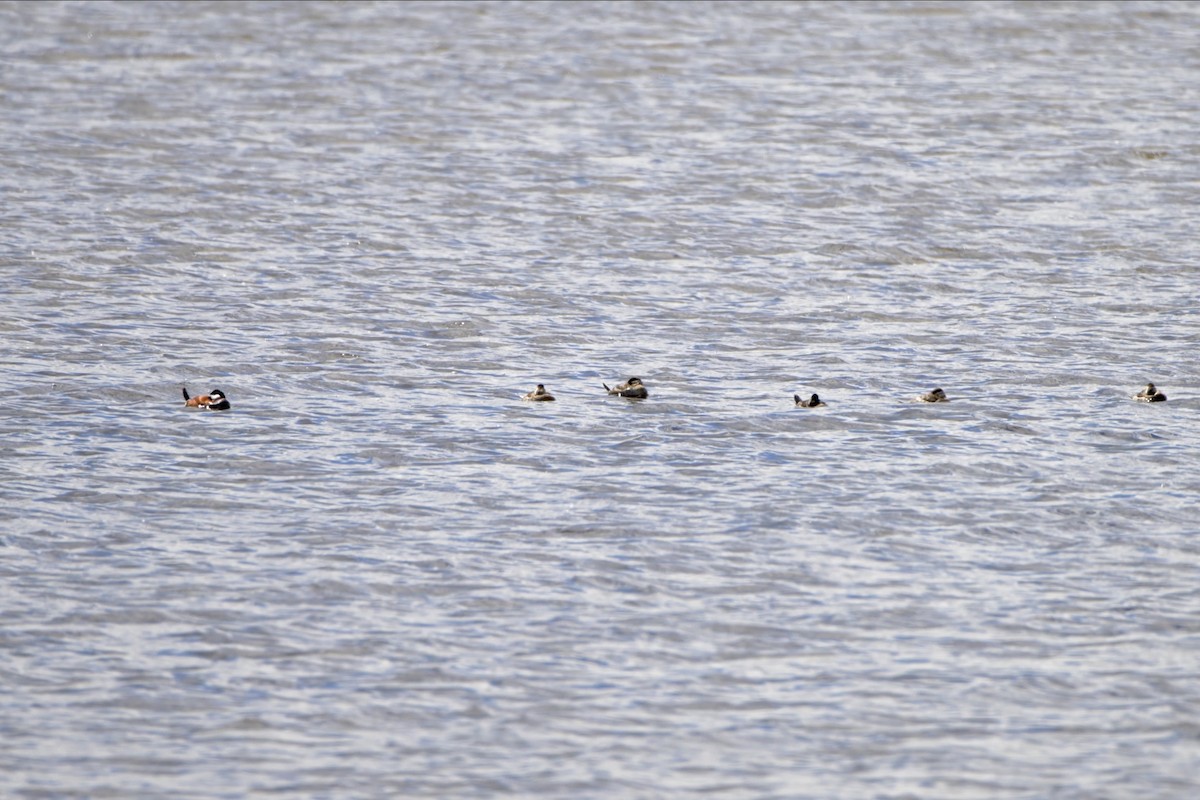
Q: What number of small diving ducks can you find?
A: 6